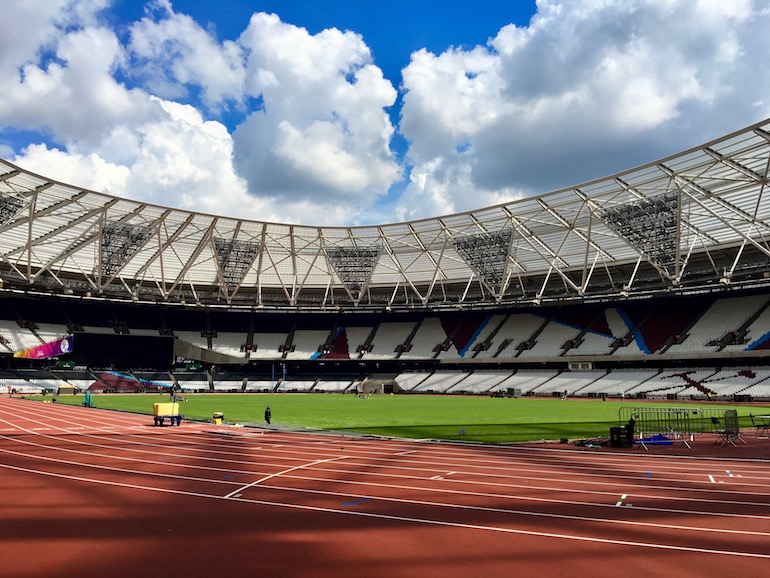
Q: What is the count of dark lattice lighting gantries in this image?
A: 6